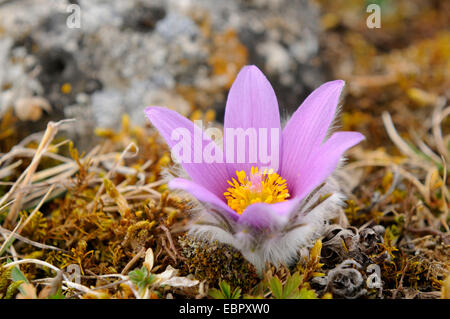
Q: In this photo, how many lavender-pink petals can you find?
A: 6